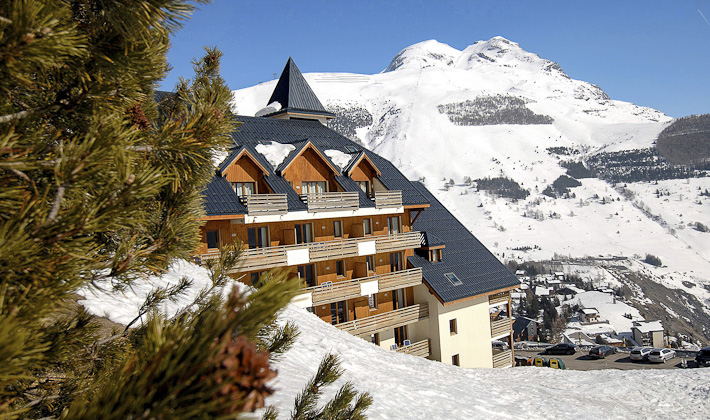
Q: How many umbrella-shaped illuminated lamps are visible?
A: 0